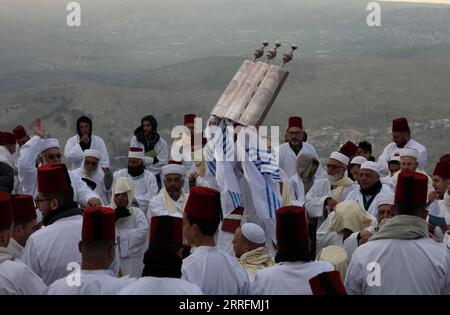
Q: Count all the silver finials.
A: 3